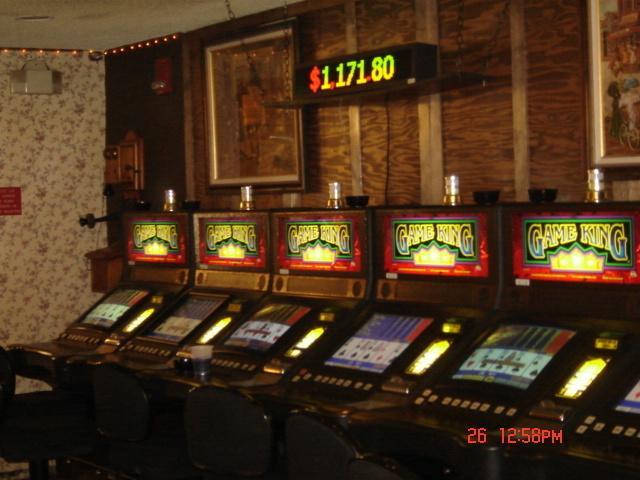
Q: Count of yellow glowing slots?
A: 5